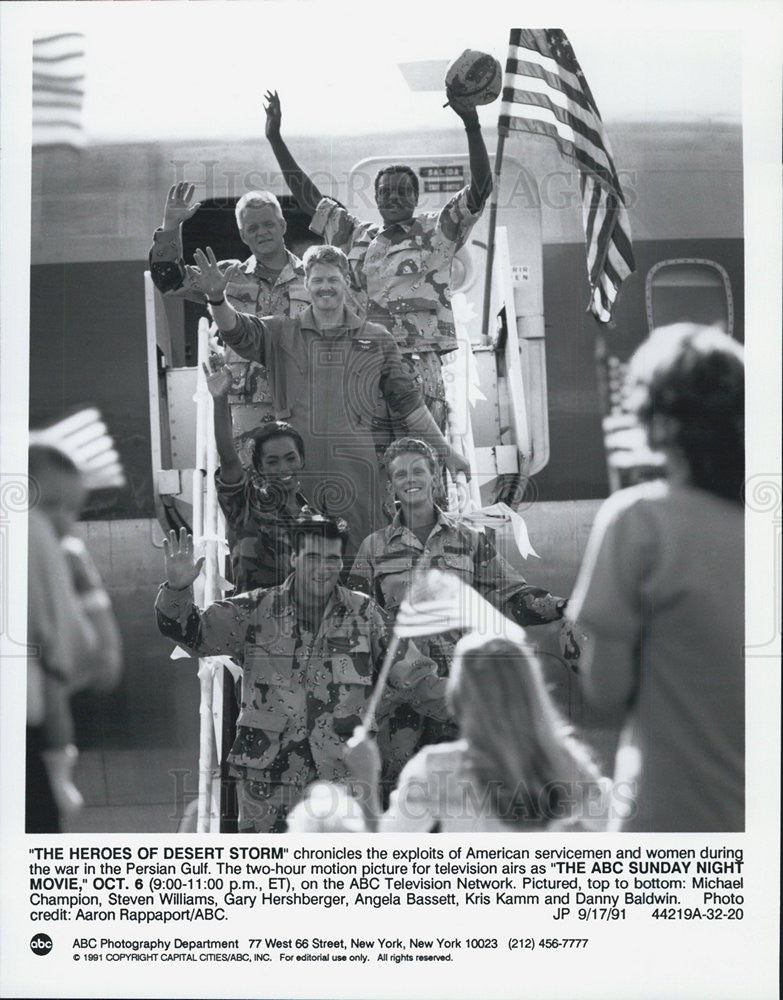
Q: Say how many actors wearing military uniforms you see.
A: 6